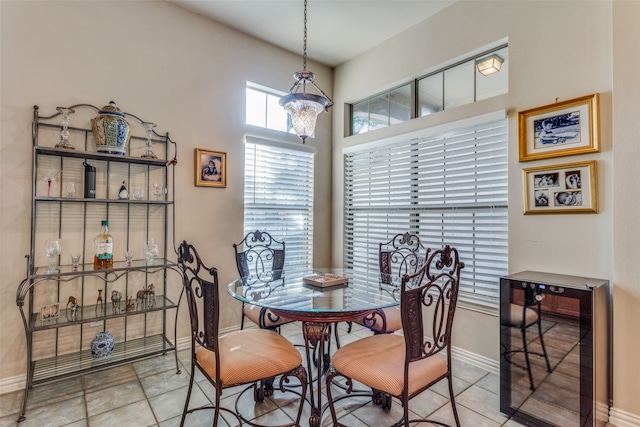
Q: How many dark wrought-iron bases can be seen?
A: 1